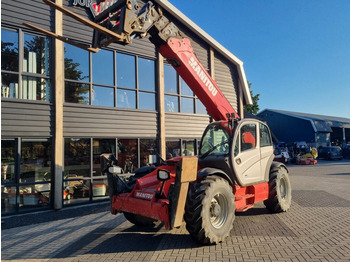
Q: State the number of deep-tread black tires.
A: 3